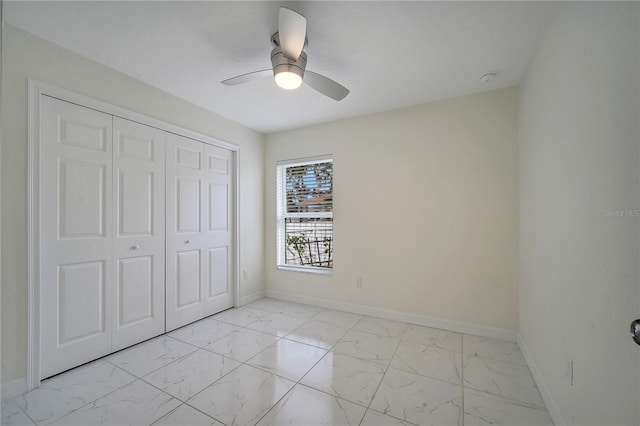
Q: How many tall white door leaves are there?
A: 4